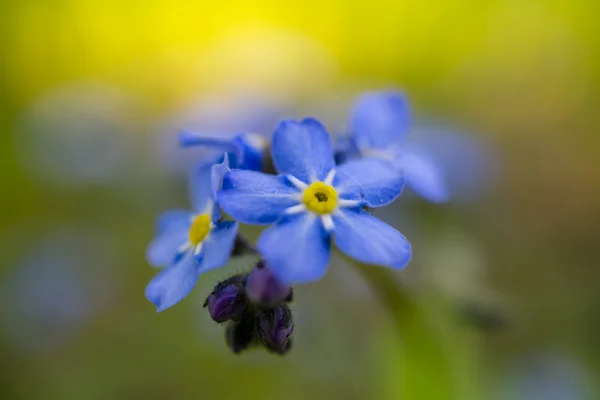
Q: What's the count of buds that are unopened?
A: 4